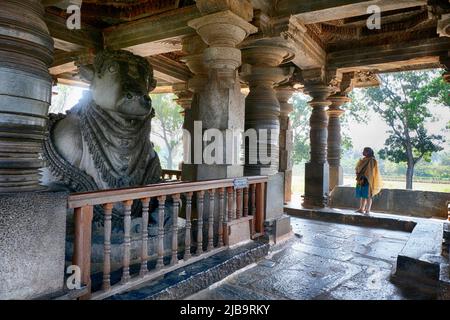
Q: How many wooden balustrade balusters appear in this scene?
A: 13